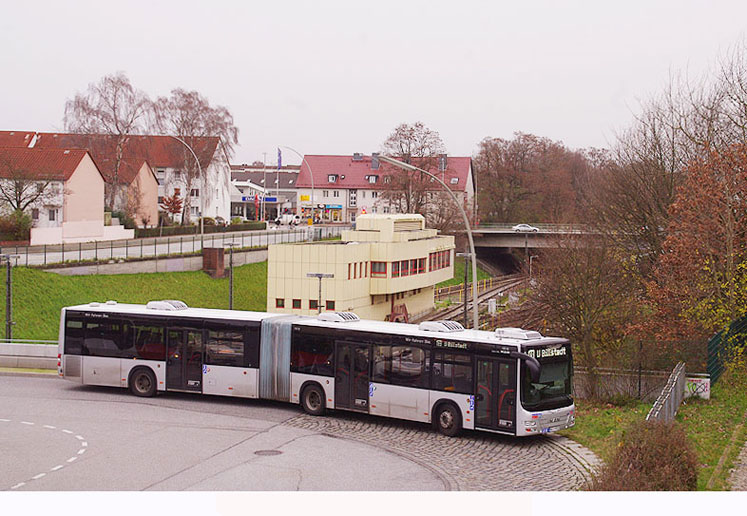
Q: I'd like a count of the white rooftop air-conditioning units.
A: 4